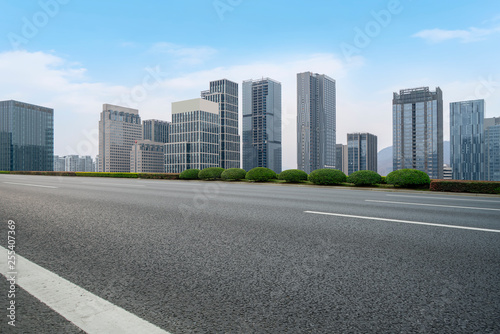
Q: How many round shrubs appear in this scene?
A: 8